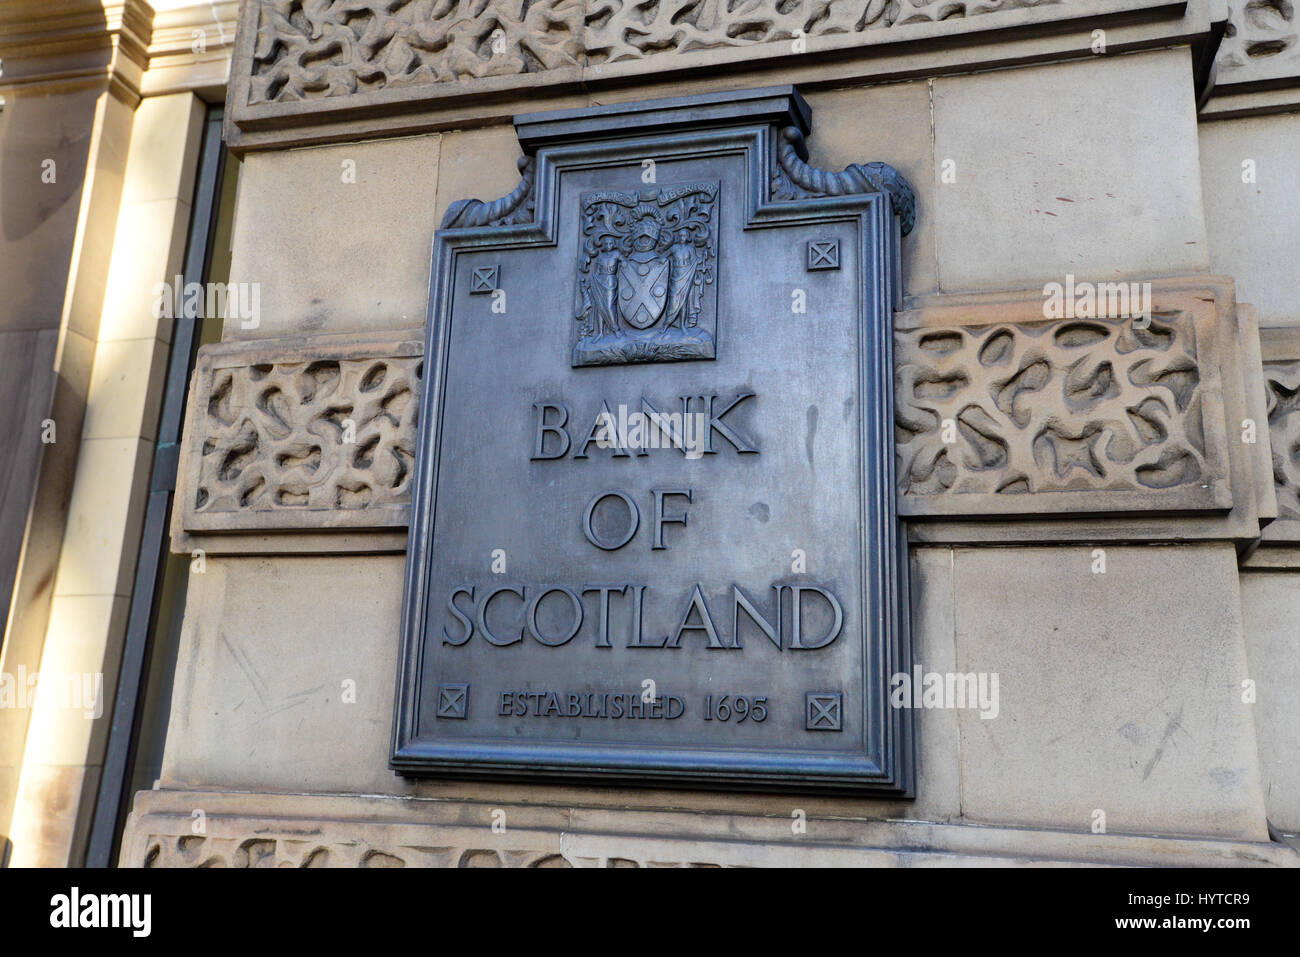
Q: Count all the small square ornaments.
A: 4